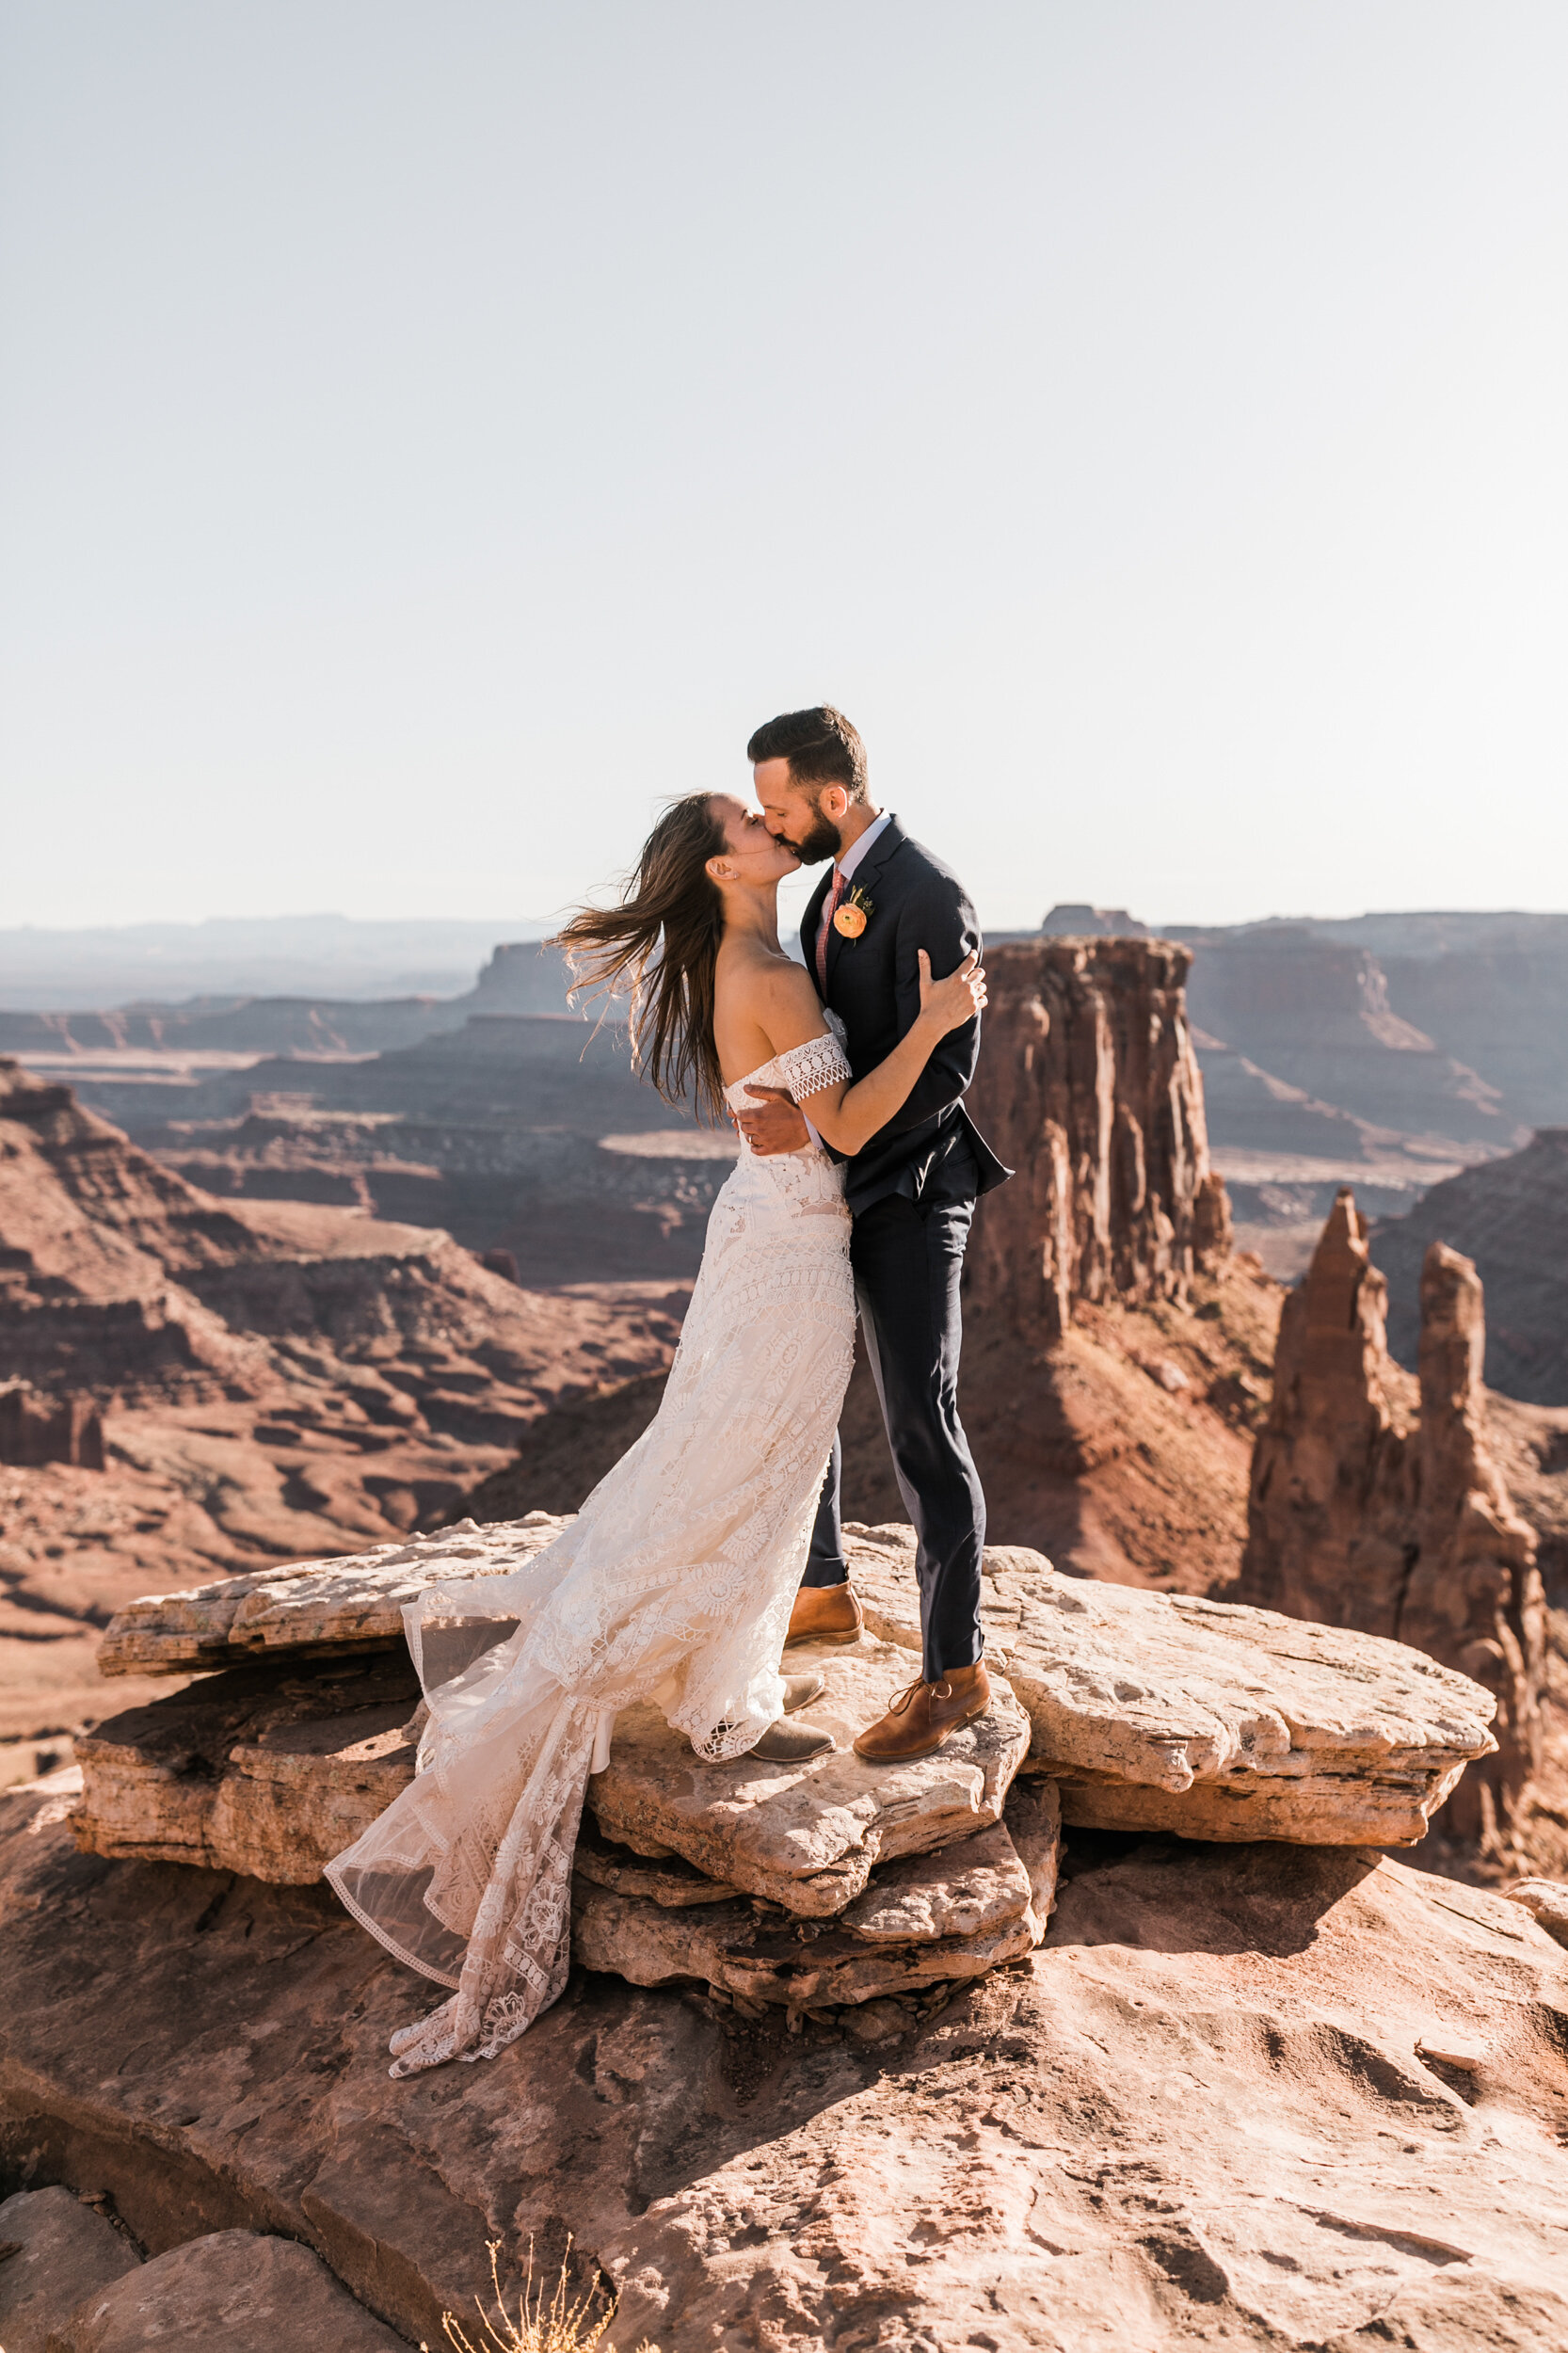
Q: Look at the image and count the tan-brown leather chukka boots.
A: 2